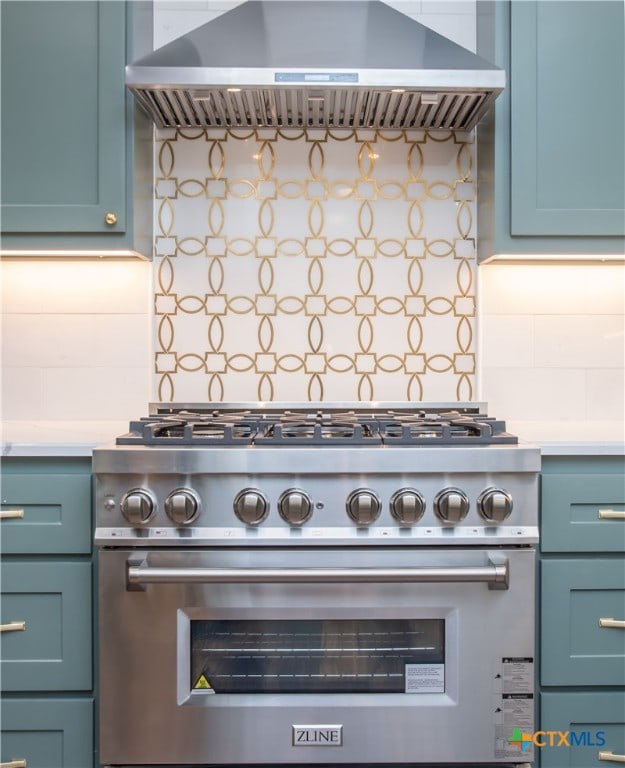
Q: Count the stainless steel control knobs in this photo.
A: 8